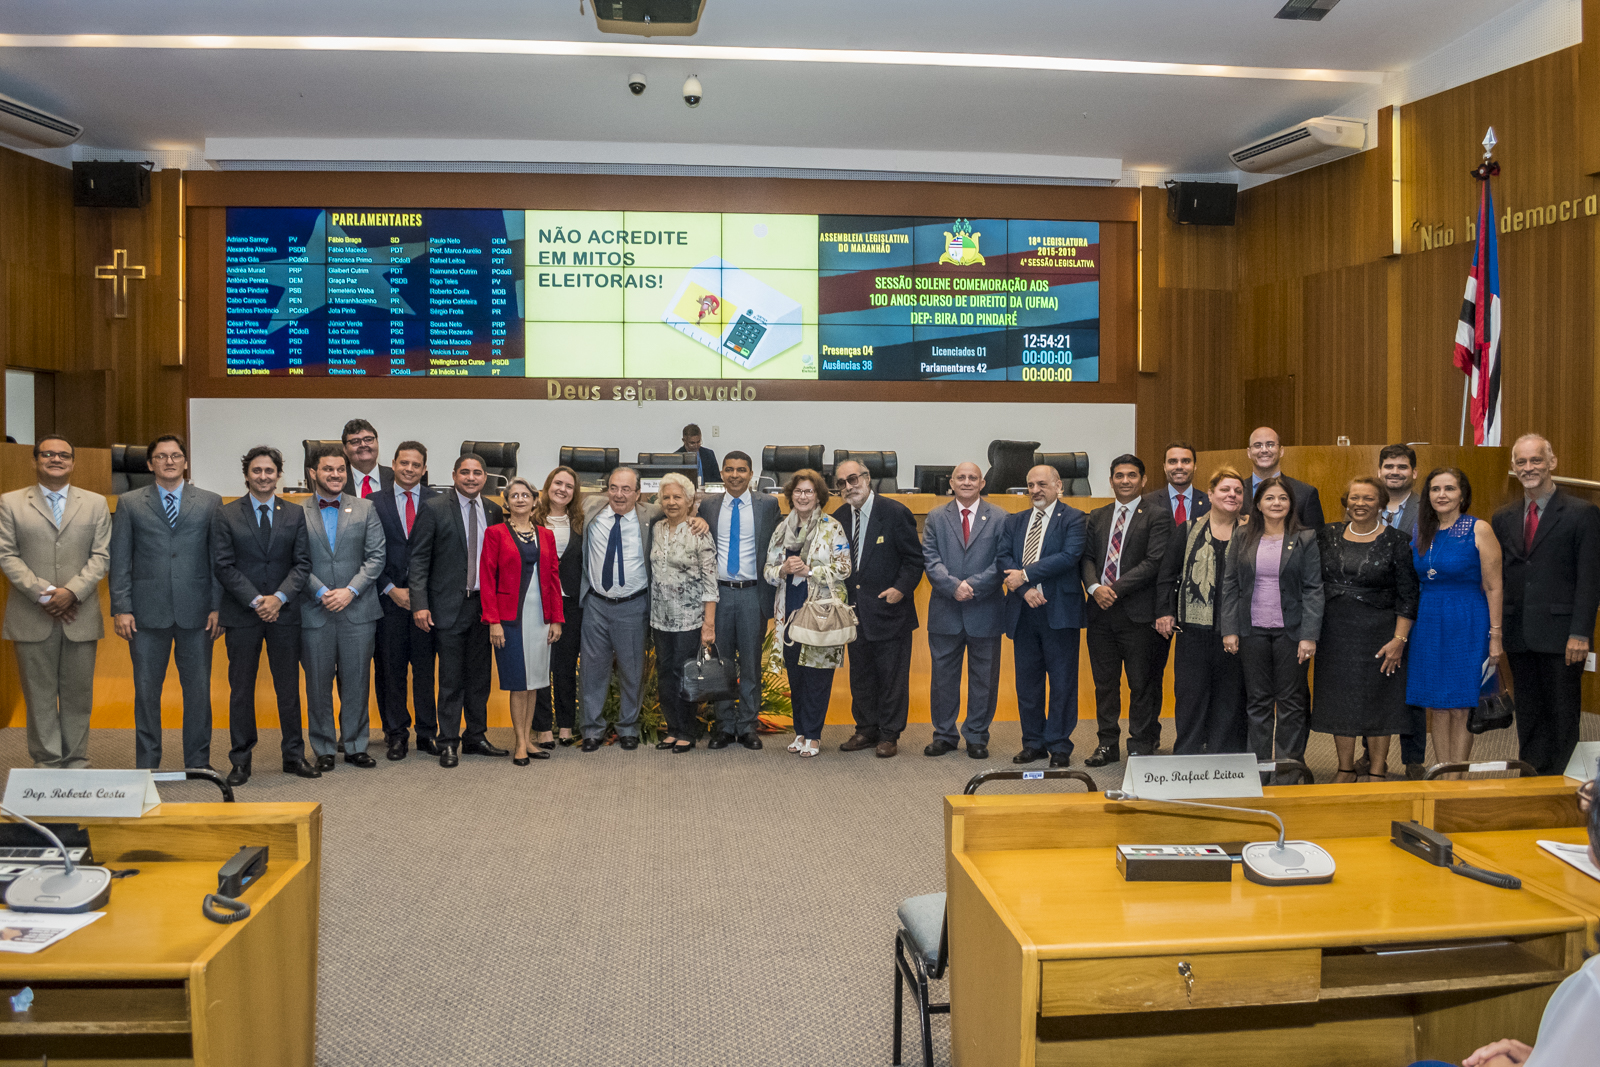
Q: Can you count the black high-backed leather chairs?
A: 9